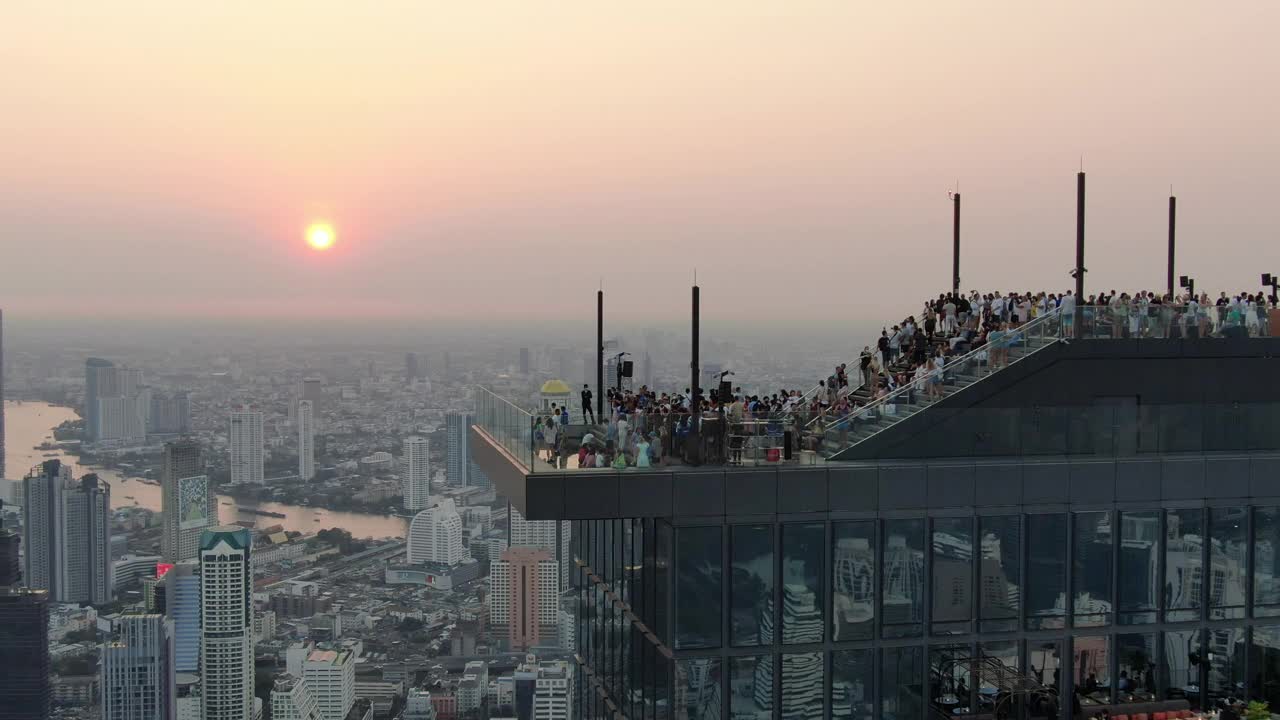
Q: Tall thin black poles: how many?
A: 5